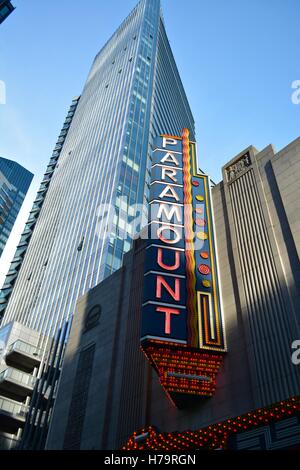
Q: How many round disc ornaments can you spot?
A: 8